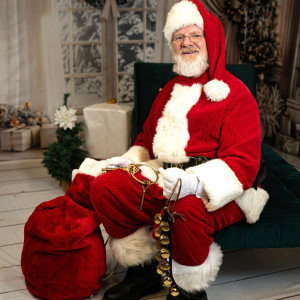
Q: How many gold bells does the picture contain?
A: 11